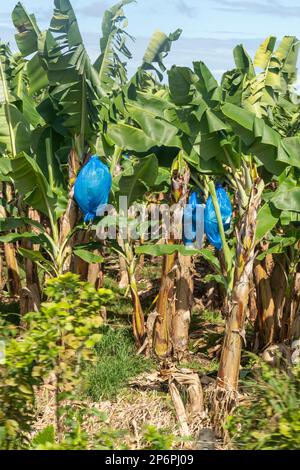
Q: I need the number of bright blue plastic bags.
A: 3